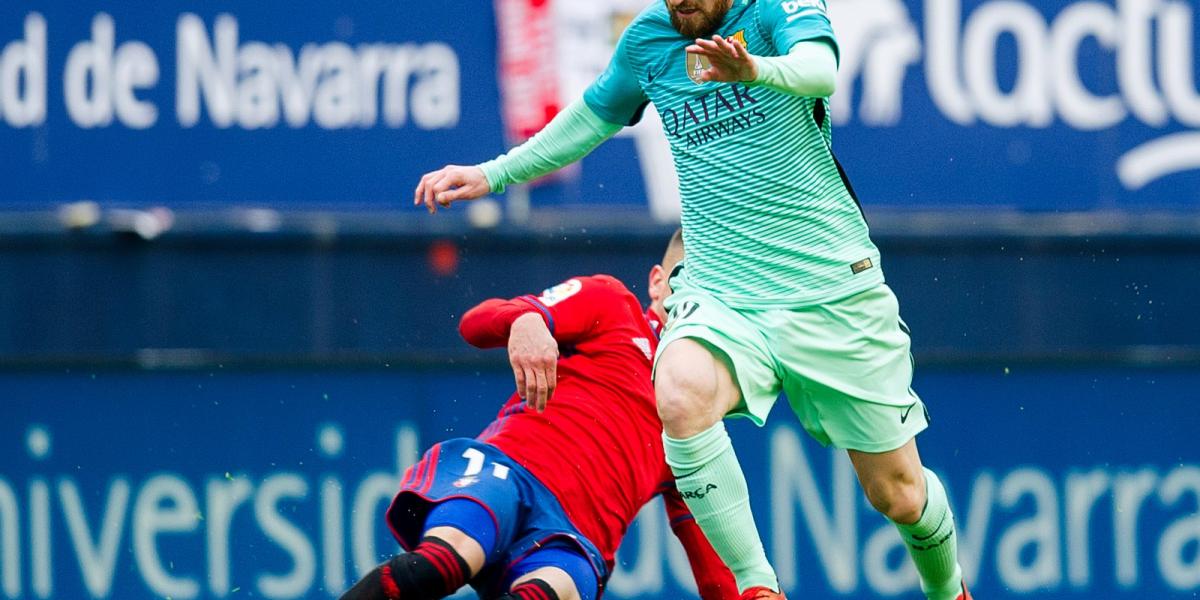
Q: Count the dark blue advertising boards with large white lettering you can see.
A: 3